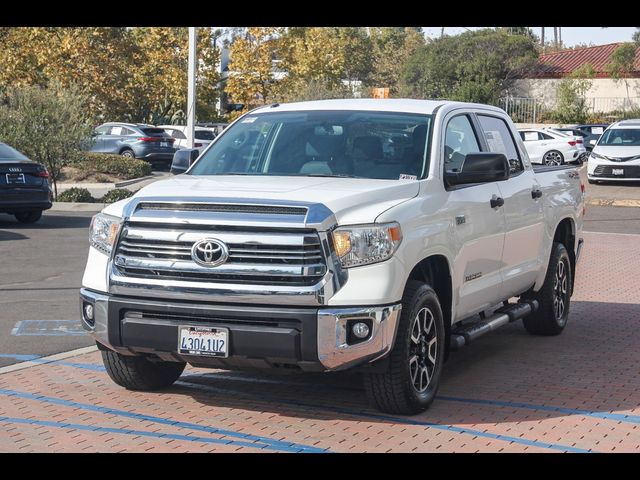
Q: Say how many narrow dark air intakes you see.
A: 2